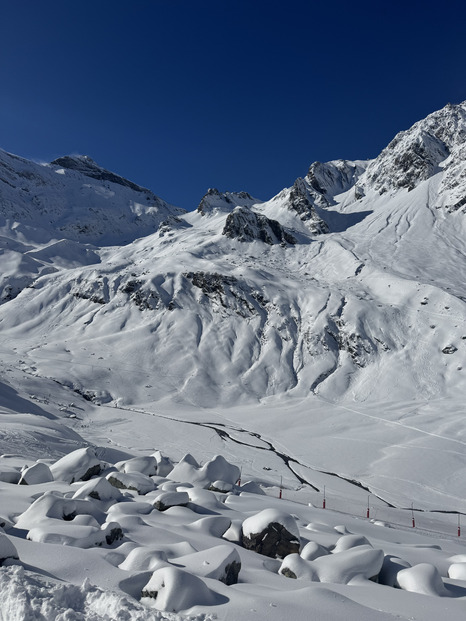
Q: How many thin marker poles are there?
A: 6